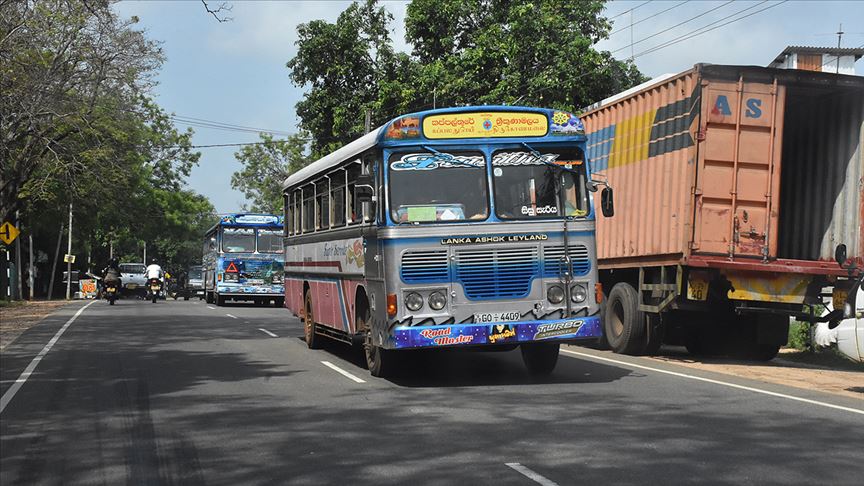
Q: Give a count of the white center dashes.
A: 5